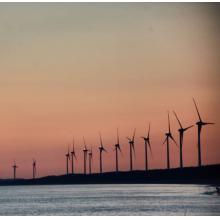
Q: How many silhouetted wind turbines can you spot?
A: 13